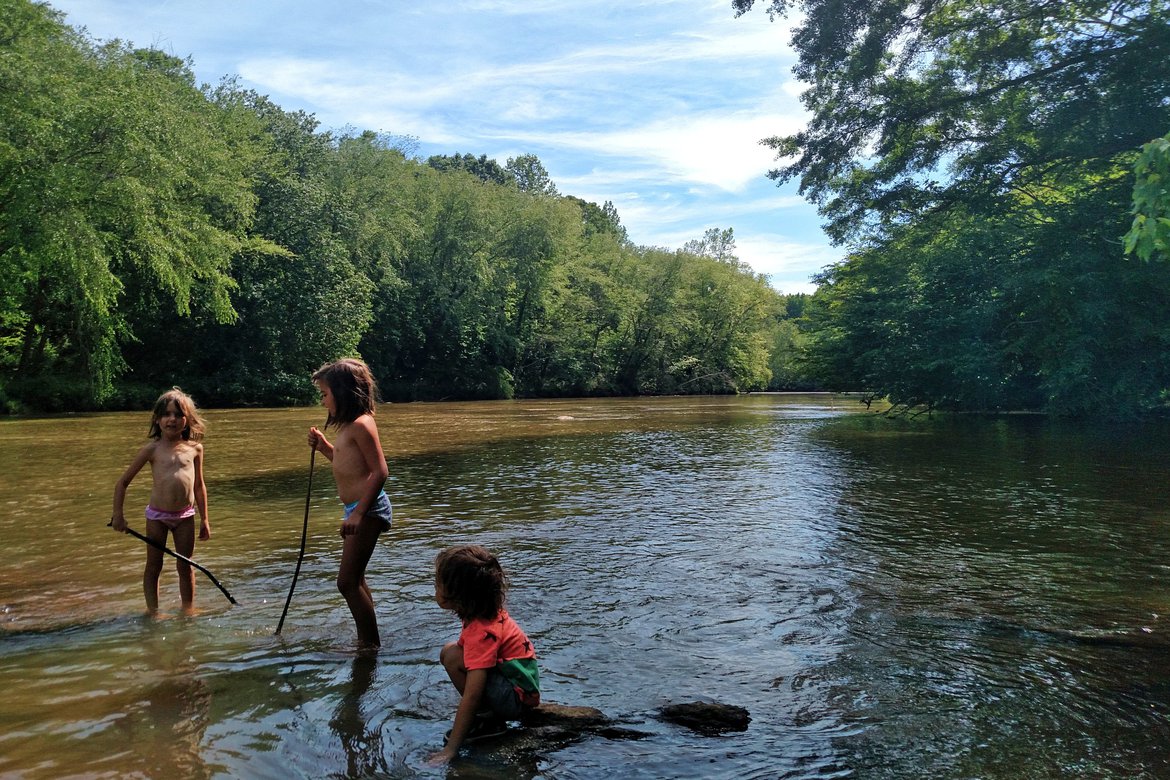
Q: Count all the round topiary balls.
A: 0